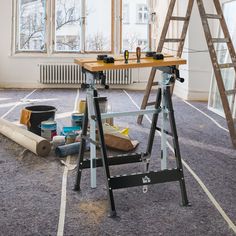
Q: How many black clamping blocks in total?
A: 4